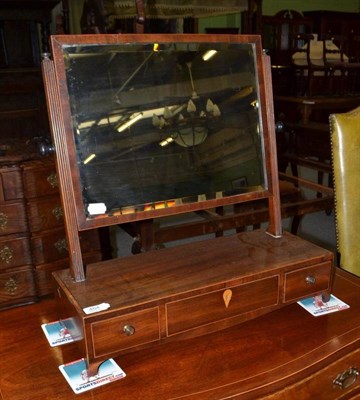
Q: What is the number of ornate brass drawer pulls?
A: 7